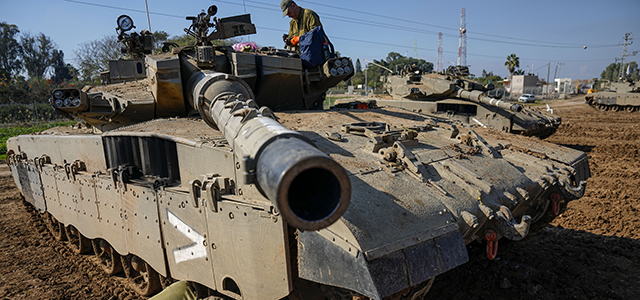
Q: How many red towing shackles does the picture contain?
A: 2